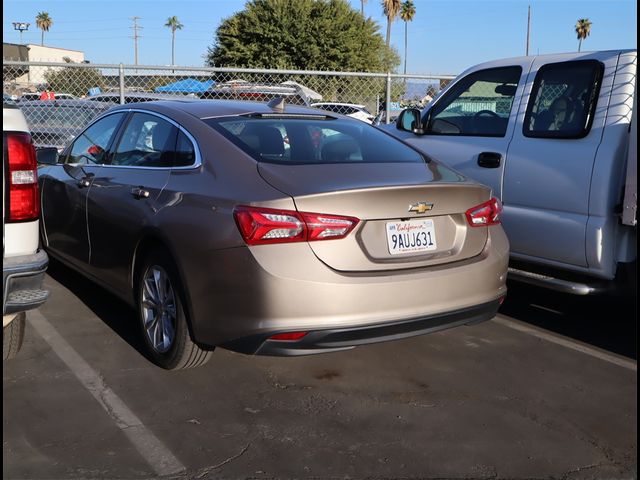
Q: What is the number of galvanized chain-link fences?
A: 1